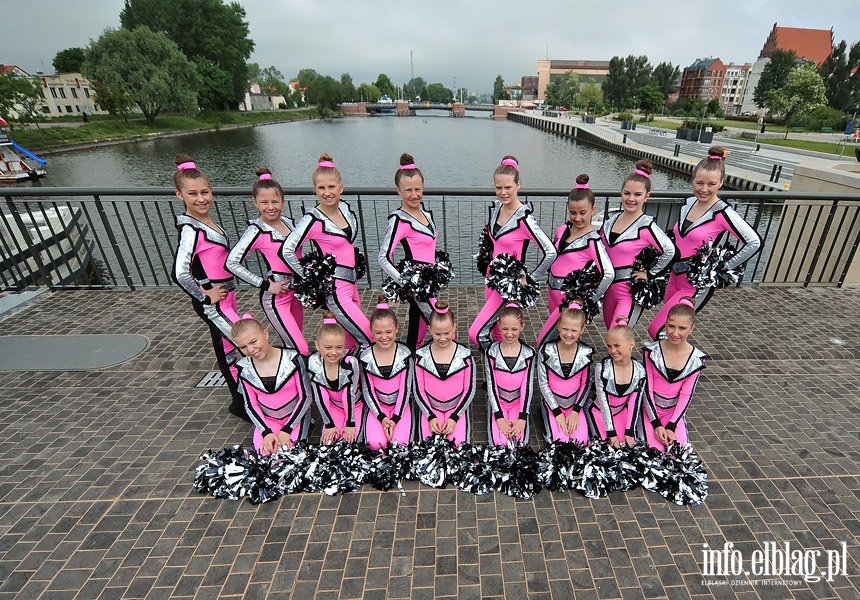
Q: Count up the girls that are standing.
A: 8